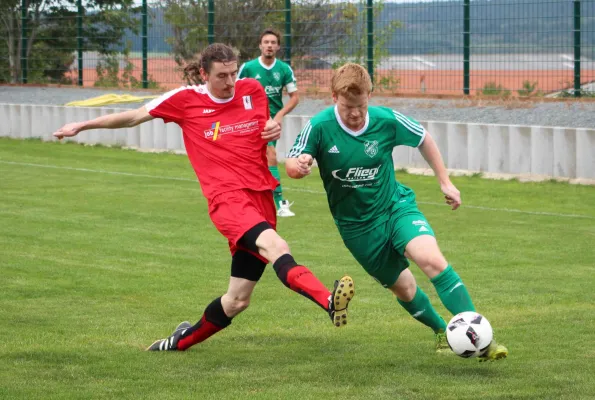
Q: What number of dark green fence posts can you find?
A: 8